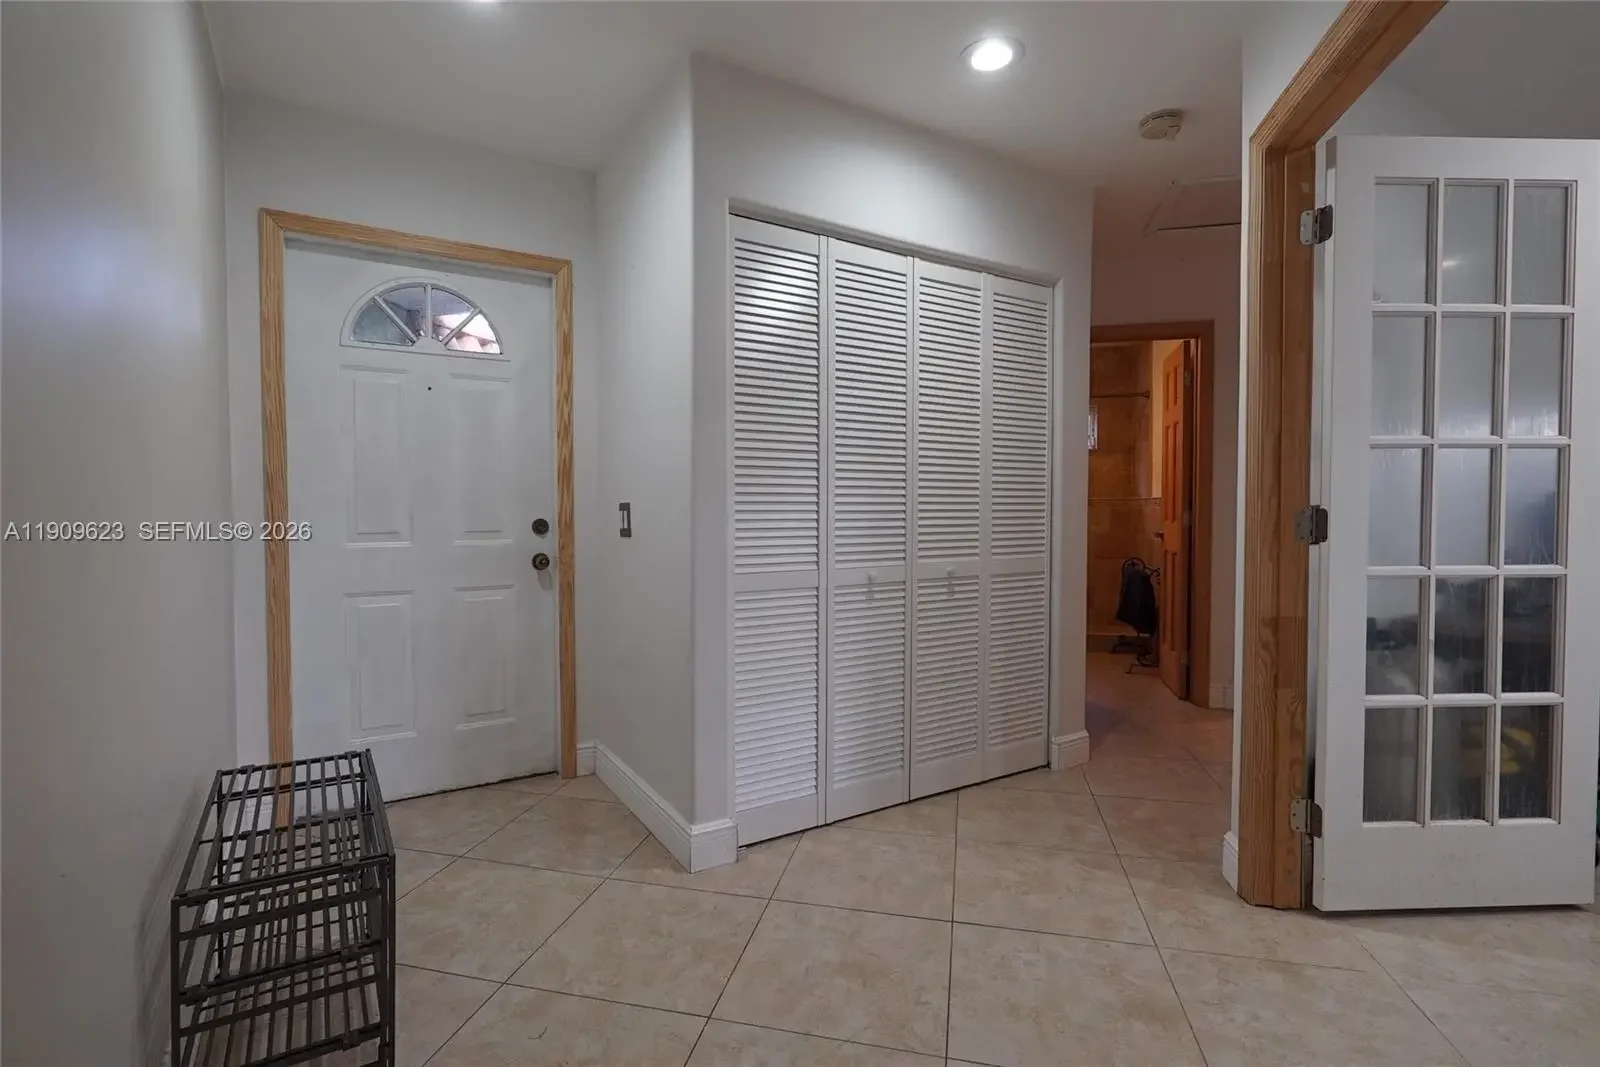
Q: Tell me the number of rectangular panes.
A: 15